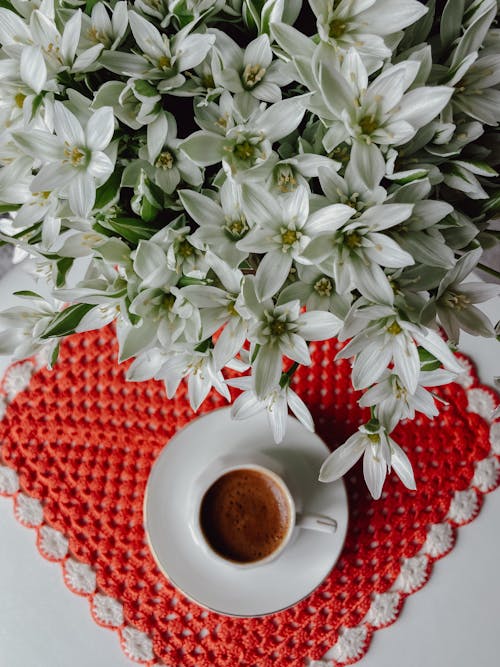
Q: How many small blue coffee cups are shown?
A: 0